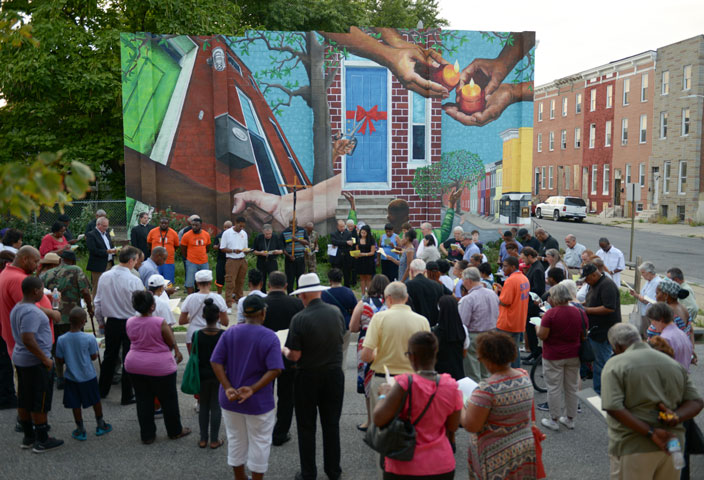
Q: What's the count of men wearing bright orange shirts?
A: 3